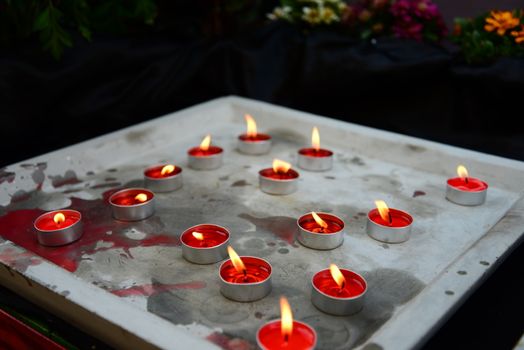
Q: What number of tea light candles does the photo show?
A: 14